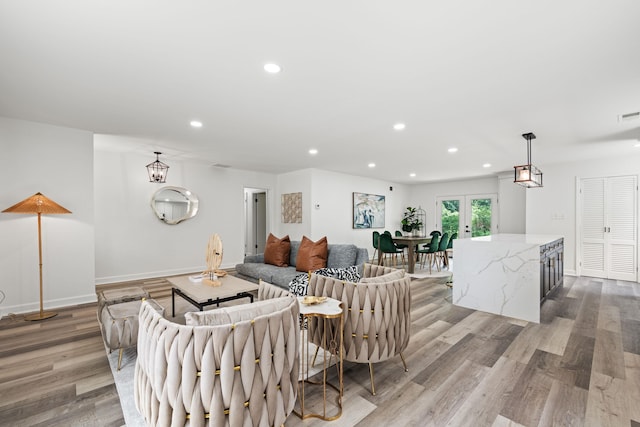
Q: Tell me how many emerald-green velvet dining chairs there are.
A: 8